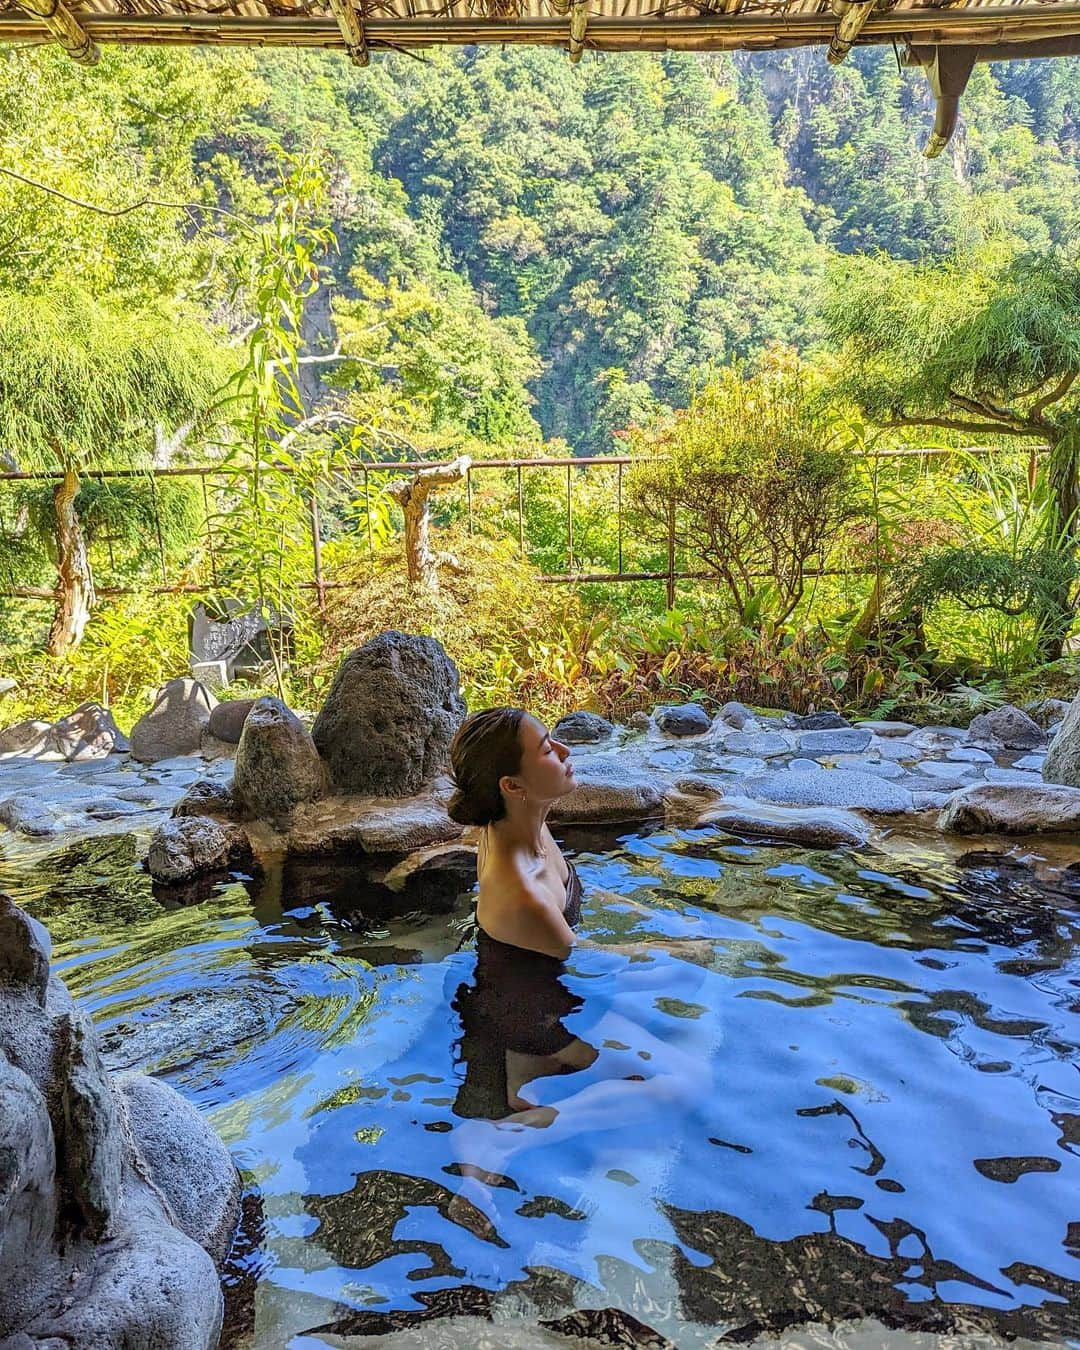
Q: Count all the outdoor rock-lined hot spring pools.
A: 1